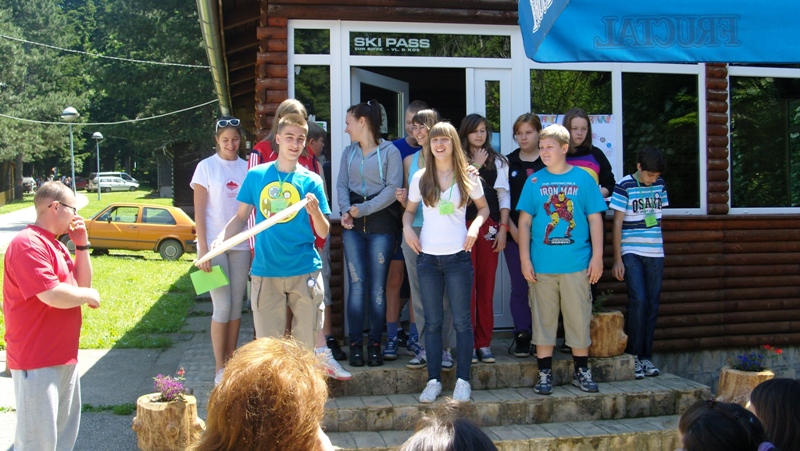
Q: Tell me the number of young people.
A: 13